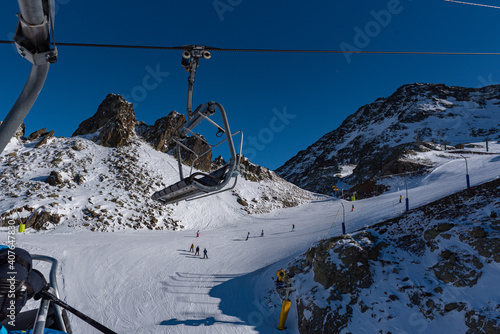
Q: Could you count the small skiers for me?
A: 9